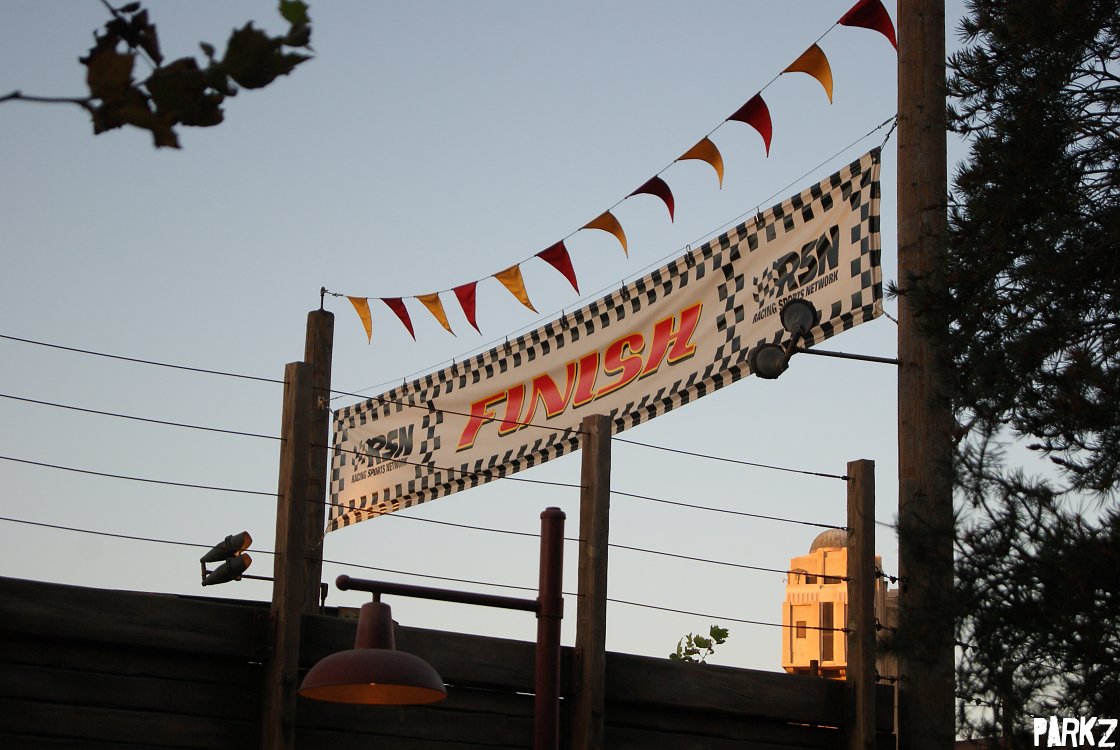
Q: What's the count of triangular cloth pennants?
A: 12